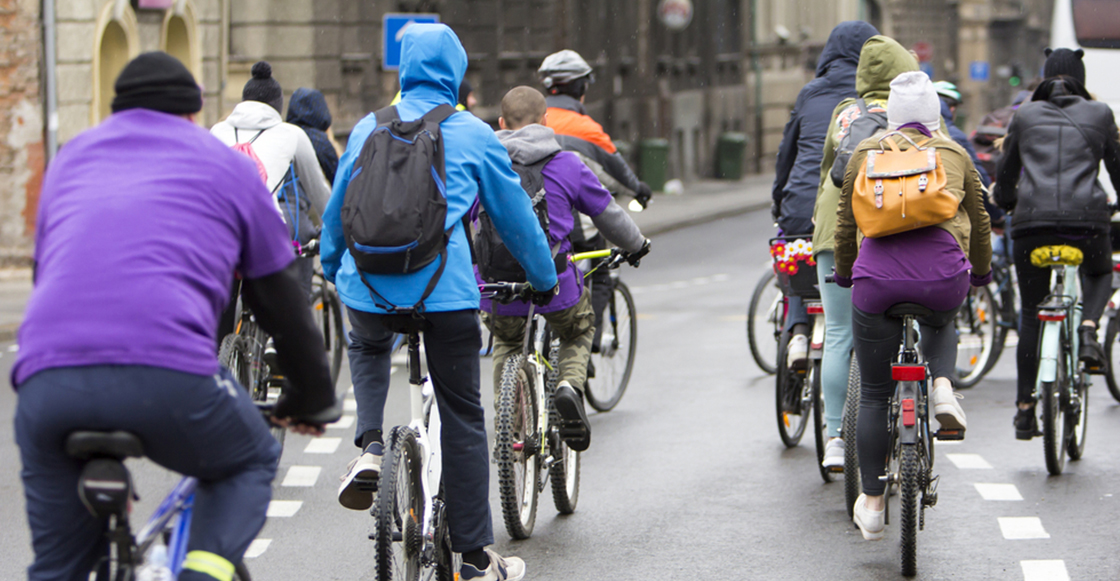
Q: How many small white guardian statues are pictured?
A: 0